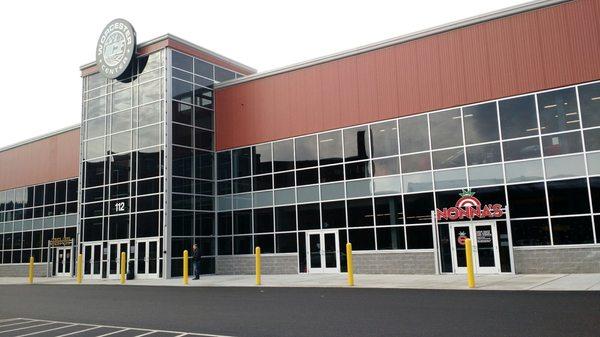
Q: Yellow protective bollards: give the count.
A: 7